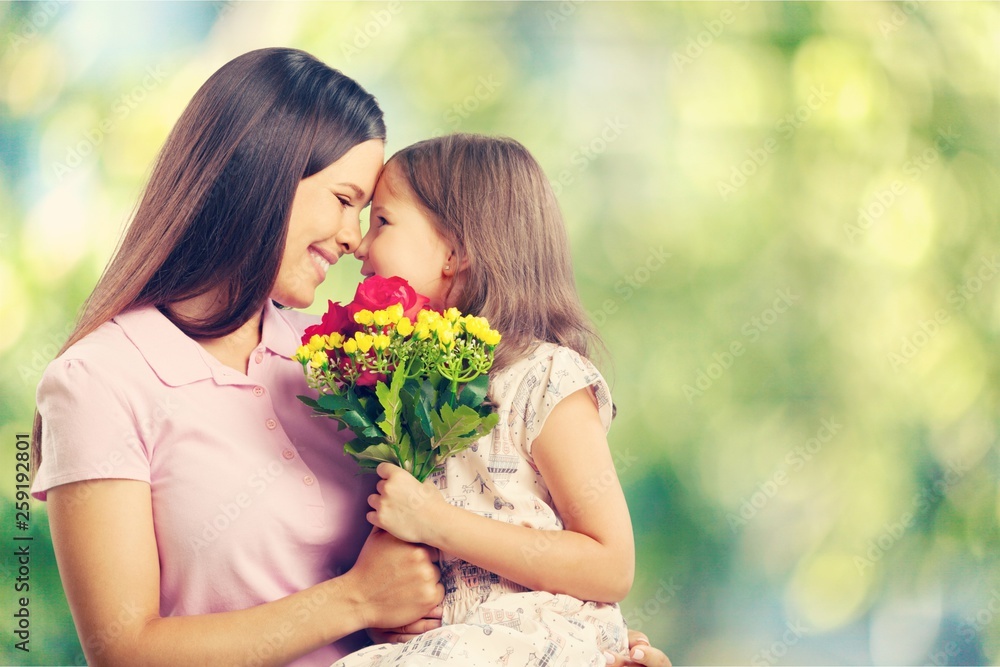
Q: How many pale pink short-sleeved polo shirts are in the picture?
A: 1